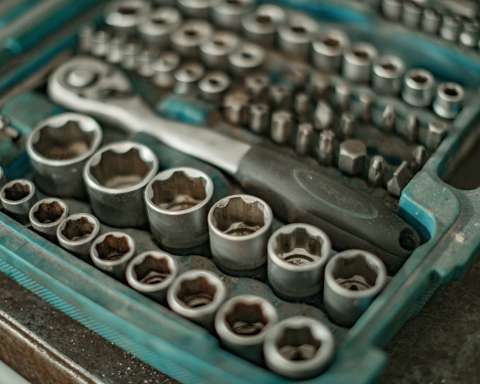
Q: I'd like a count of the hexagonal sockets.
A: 14